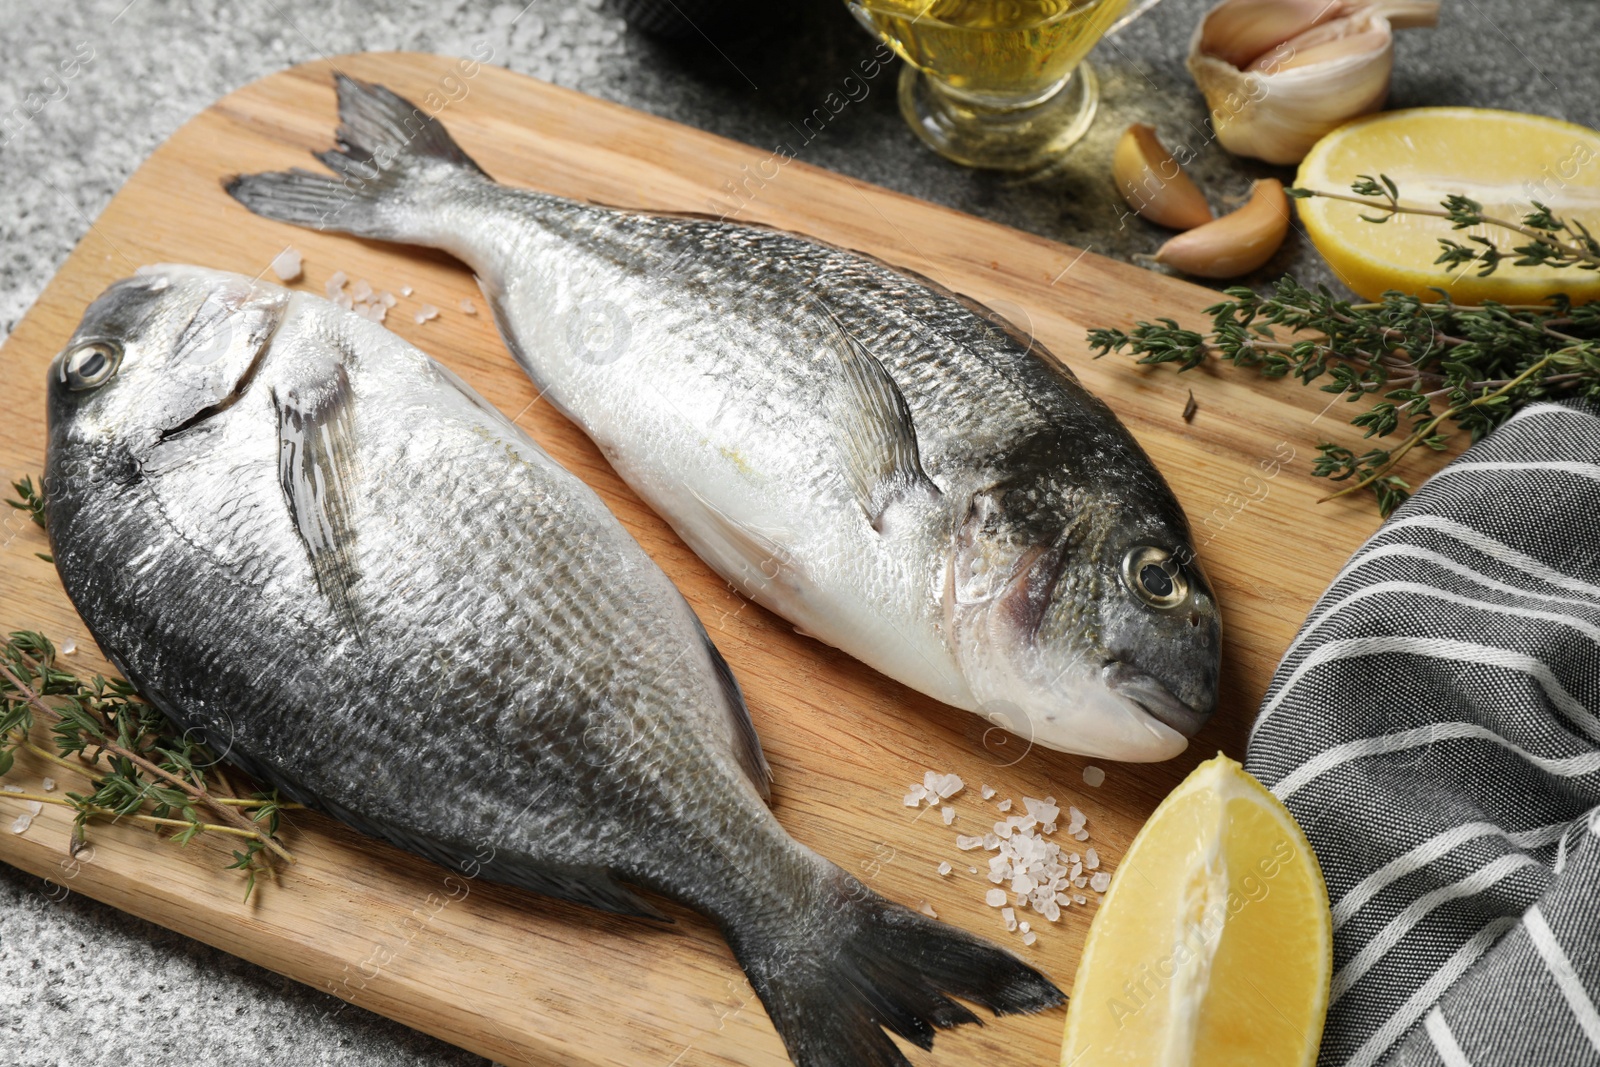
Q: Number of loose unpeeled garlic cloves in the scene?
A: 2